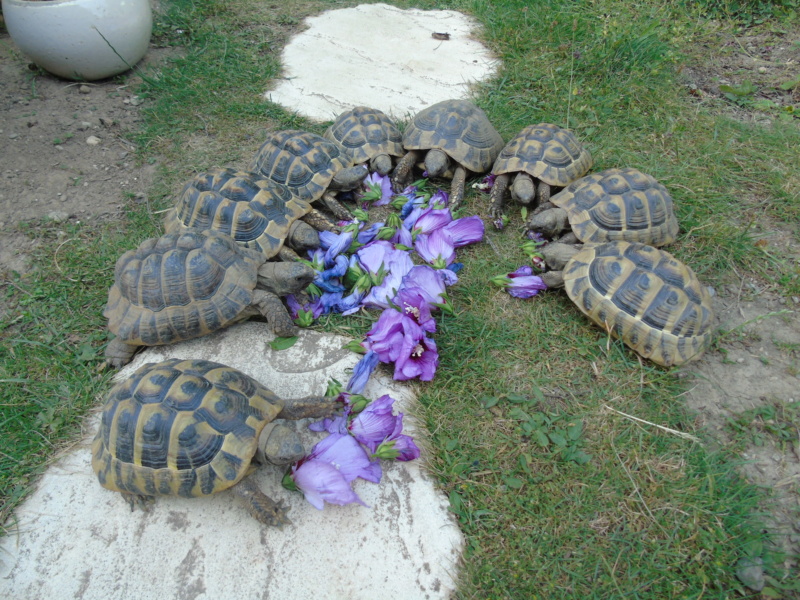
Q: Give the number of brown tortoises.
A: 9